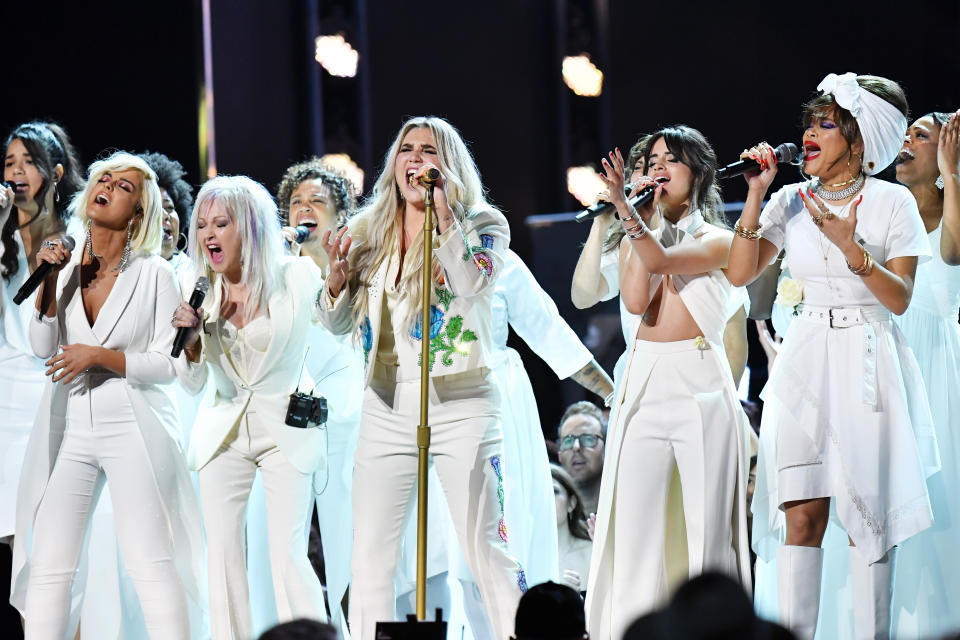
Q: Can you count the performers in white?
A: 11